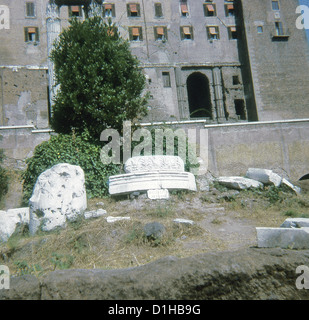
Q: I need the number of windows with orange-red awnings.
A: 13